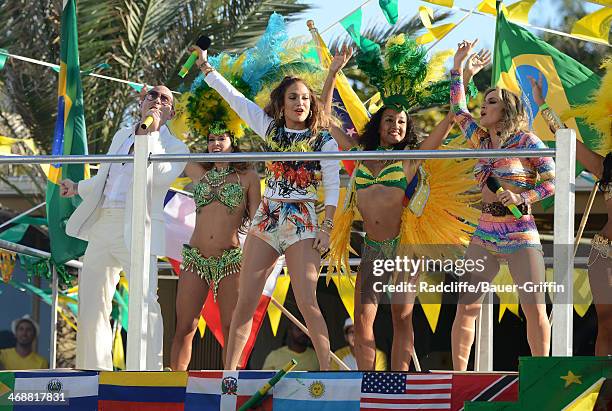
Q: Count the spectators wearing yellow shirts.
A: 3